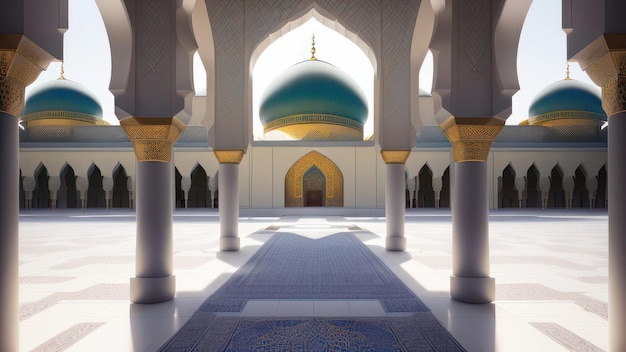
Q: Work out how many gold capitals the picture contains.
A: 6